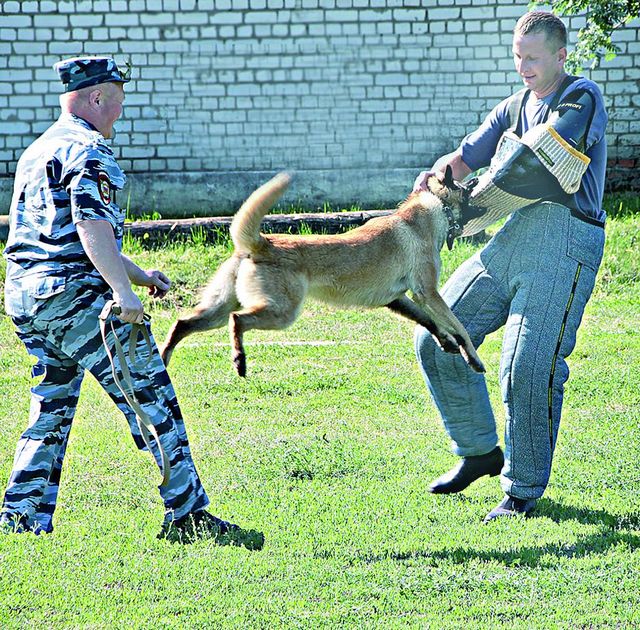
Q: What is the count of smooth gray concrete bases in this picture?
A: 1